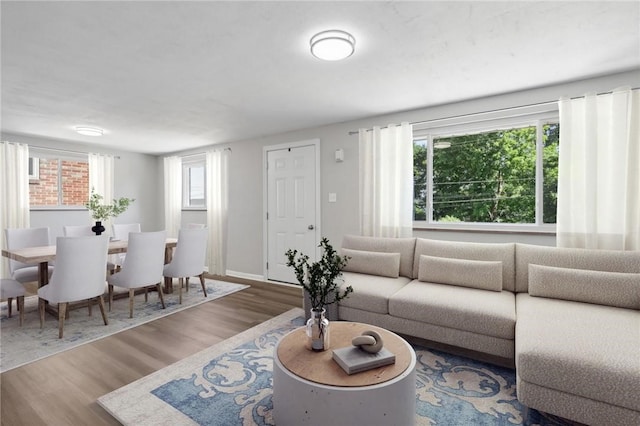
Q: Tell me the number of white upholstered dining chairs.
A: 8